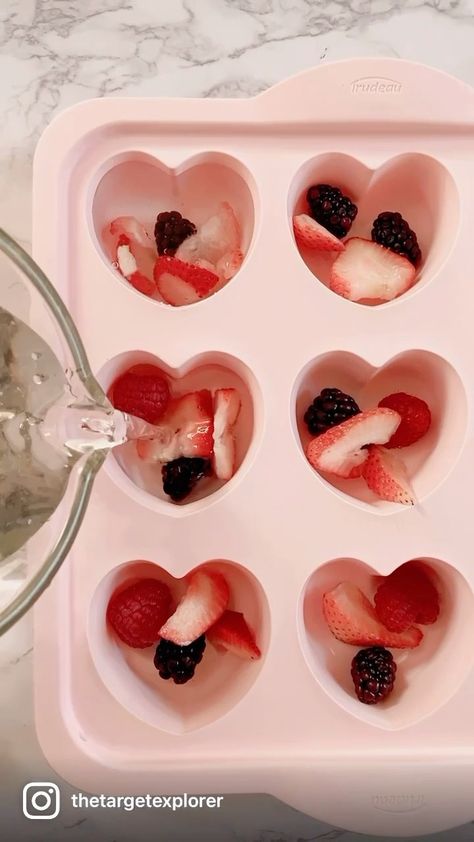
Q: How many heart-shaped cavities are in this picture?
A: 6